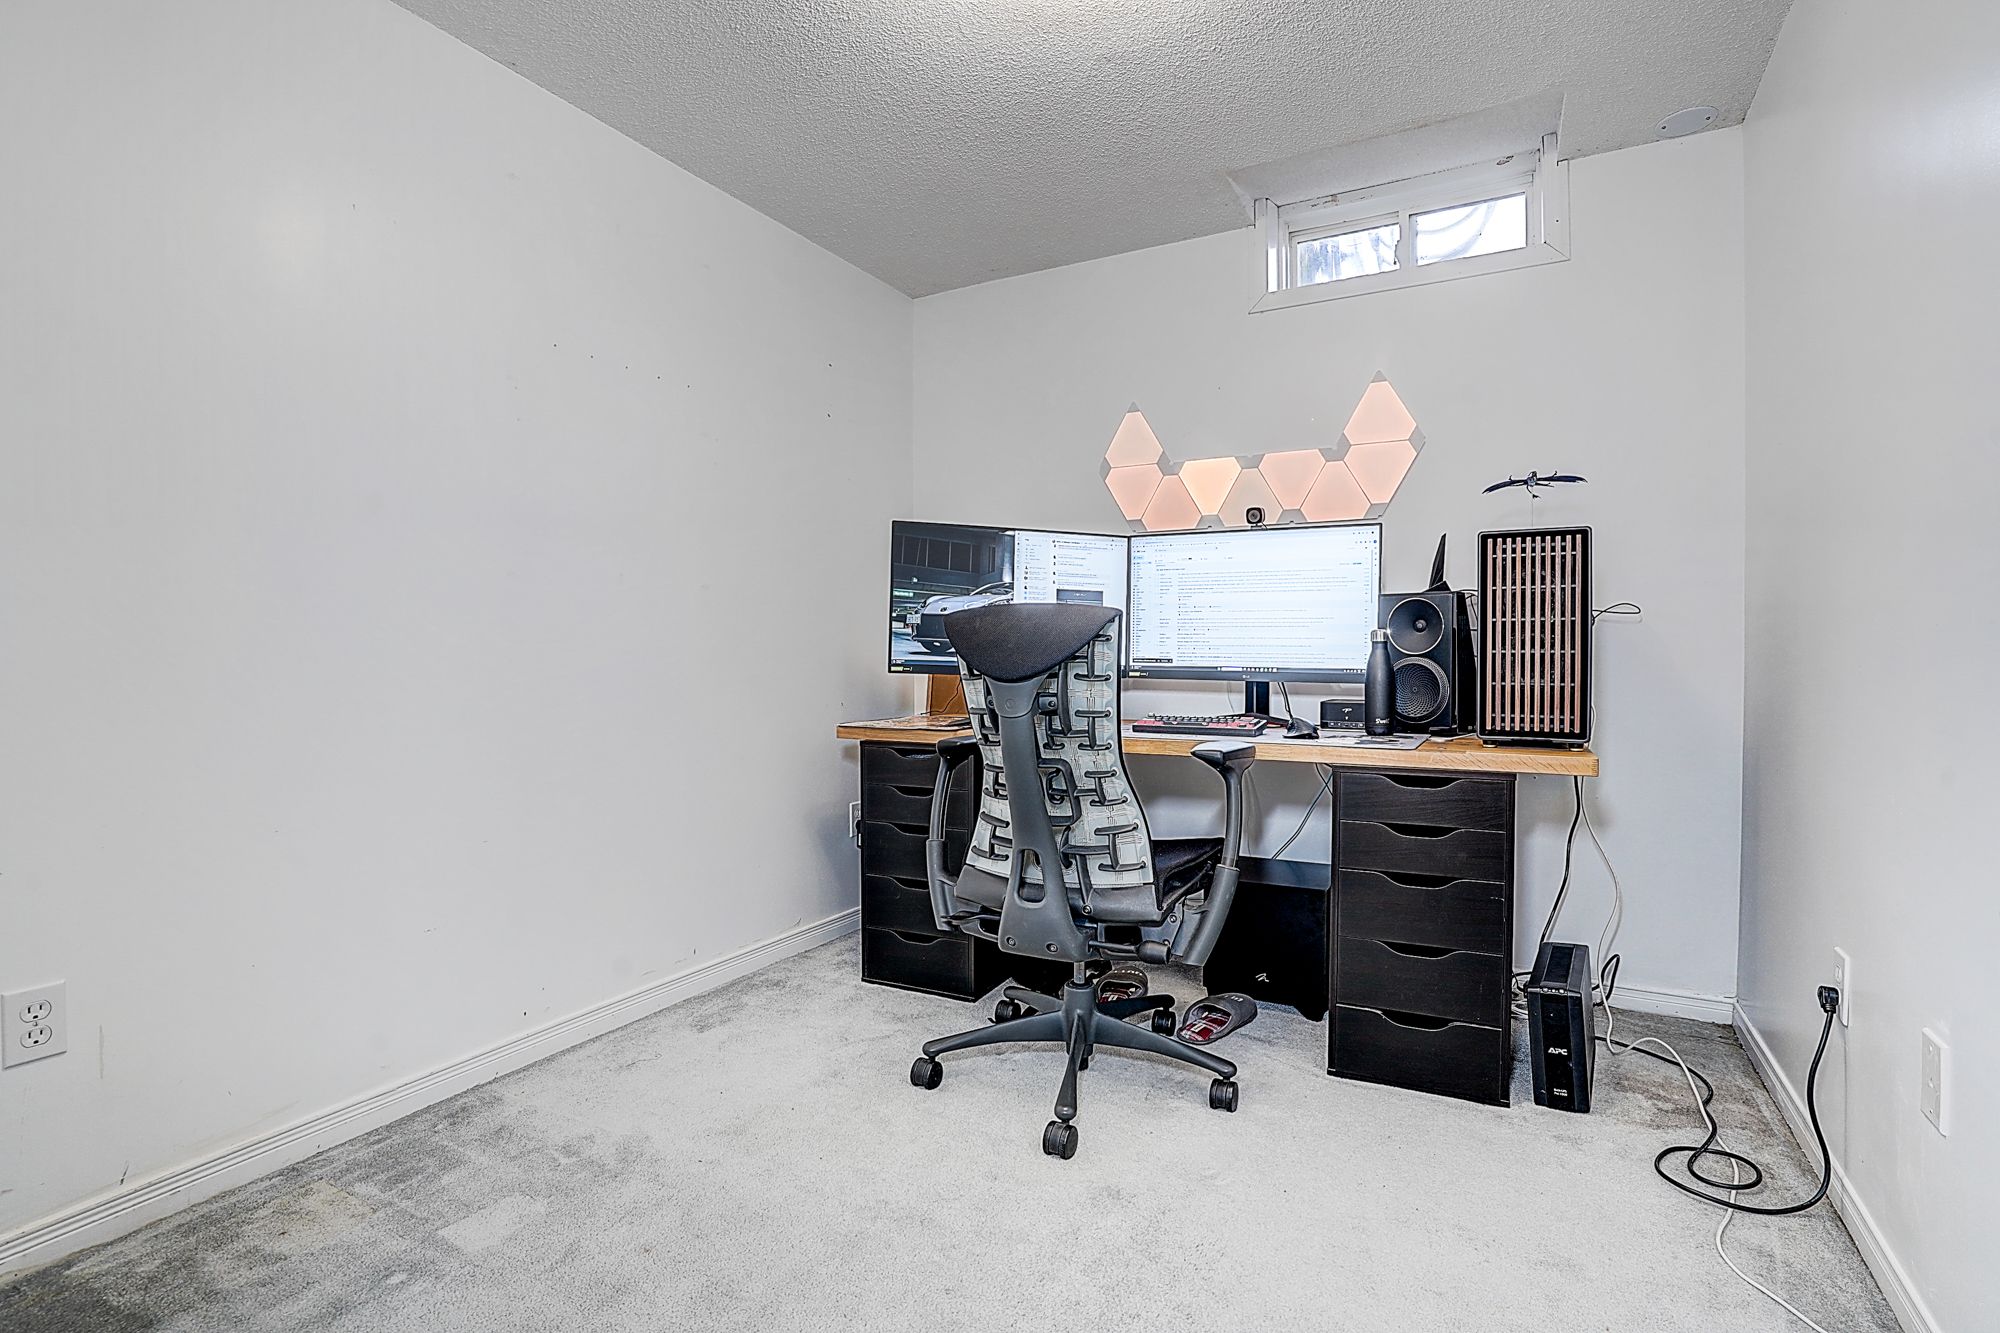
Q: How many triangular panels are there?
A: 9